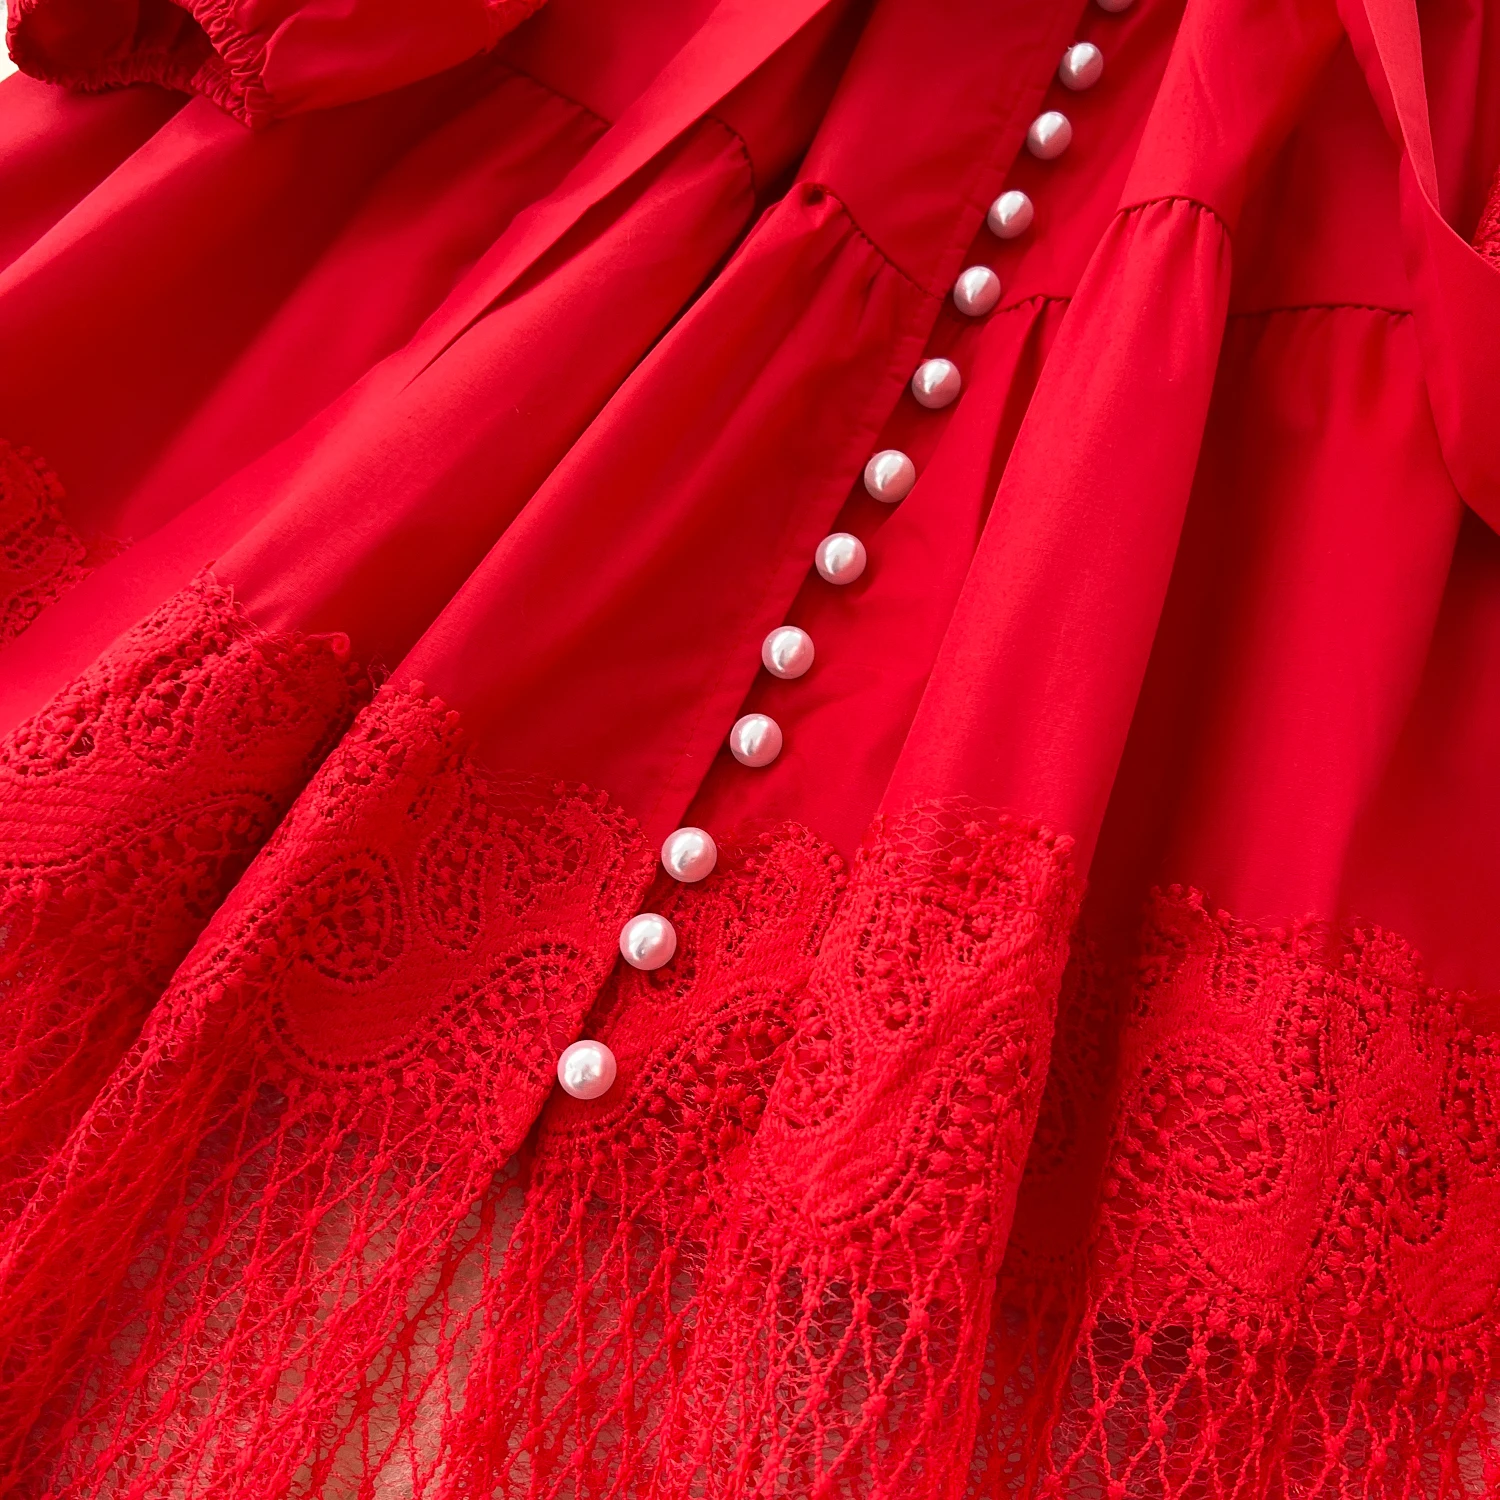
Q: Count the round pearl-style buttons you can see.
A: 13